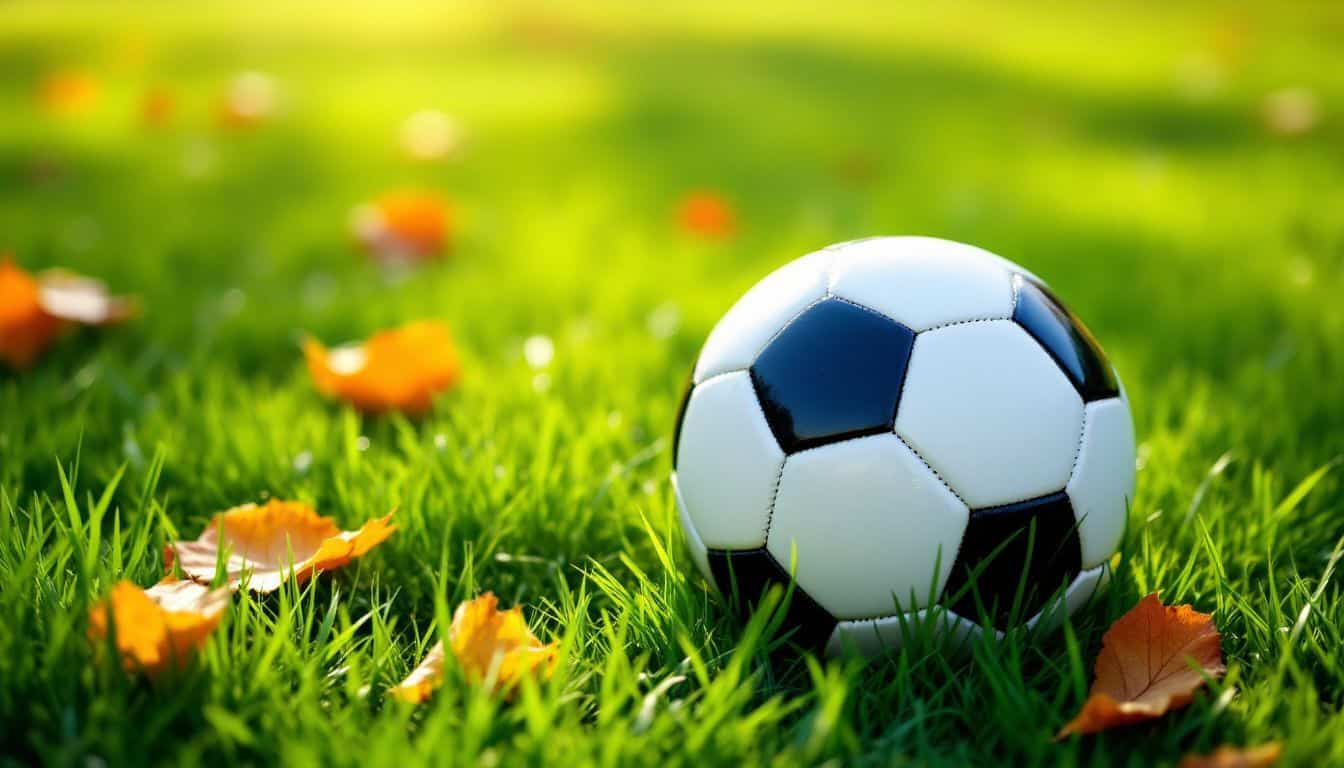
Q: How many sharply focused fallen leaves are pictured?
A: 4